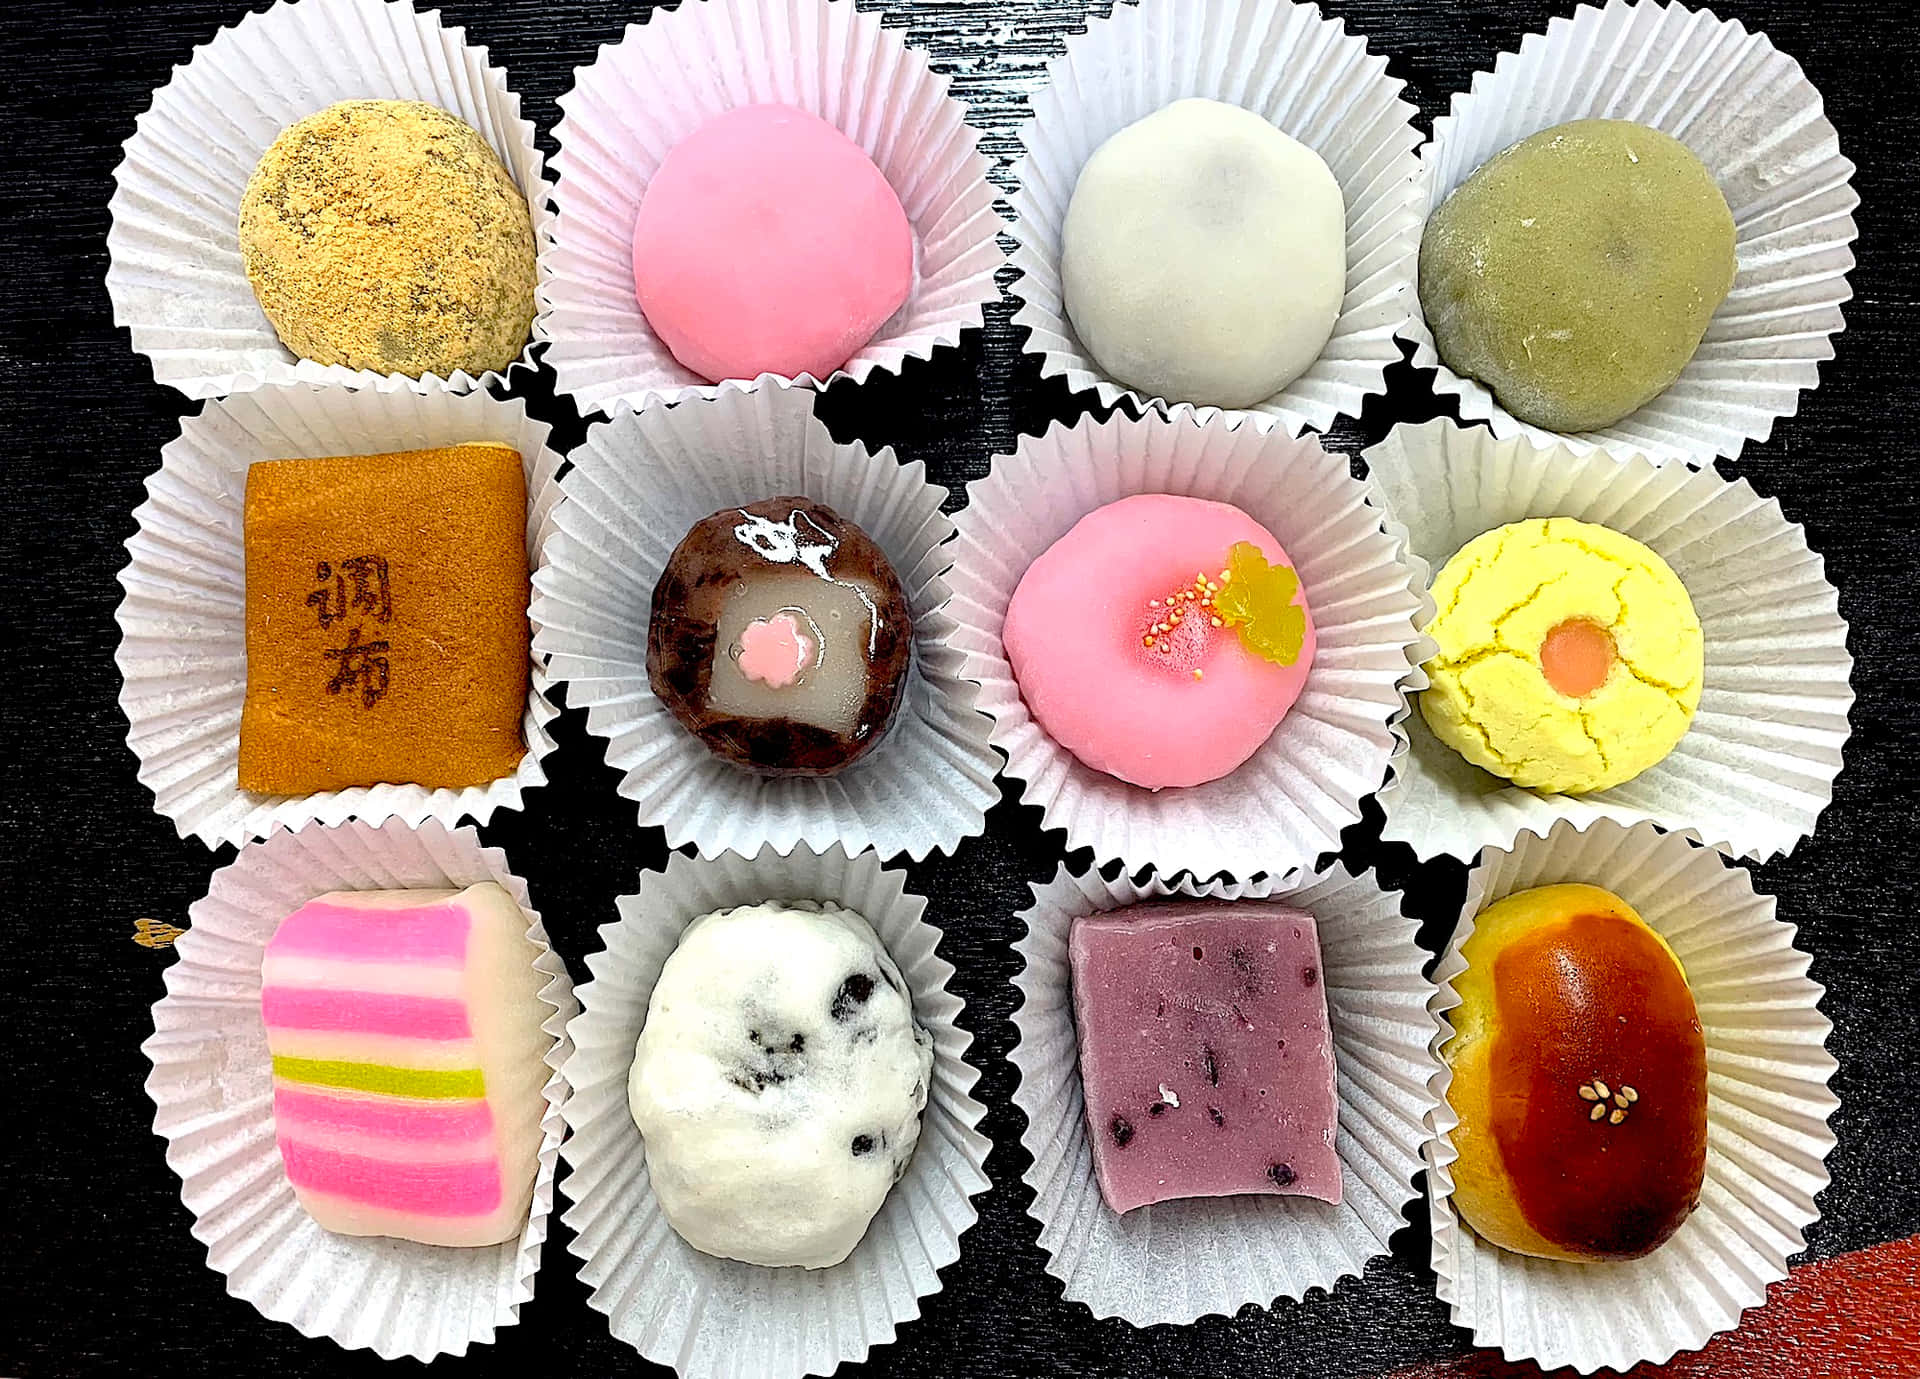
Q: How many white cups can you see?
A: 12